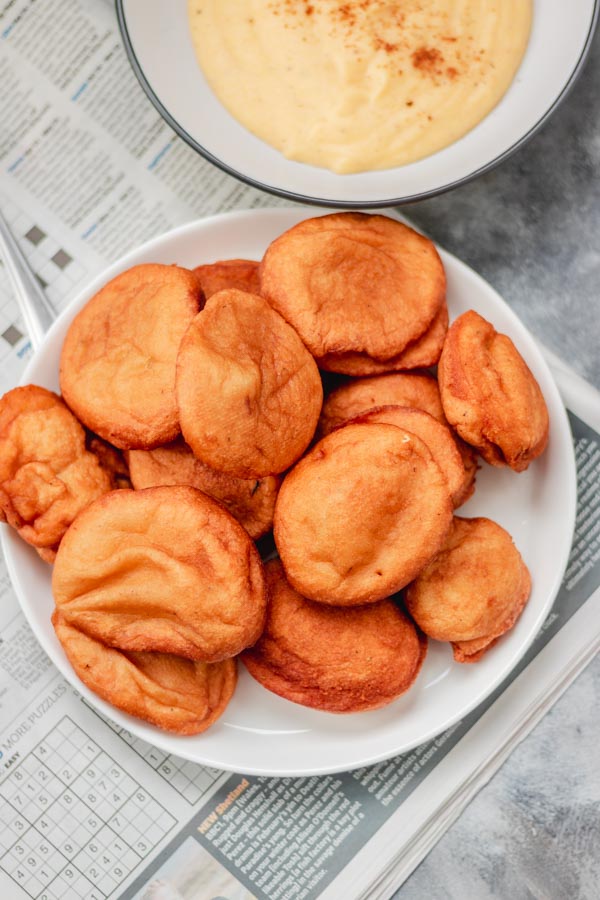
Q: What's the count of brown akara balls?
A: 15